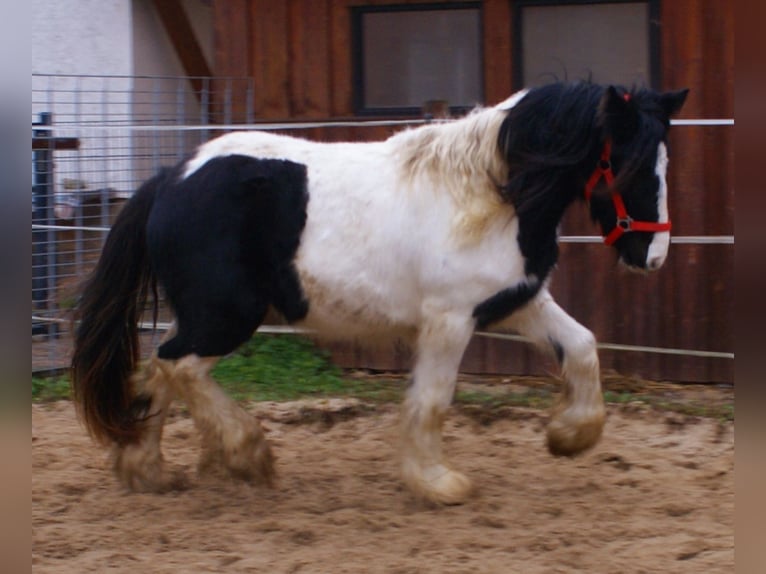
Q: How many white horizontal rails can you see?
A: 3